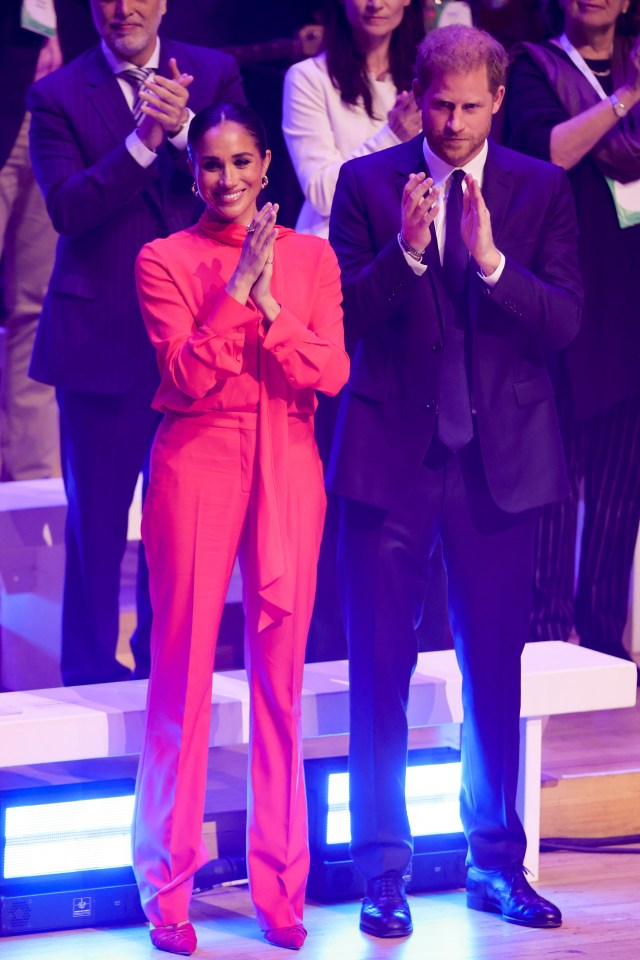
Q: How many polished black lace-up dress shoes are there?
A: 2